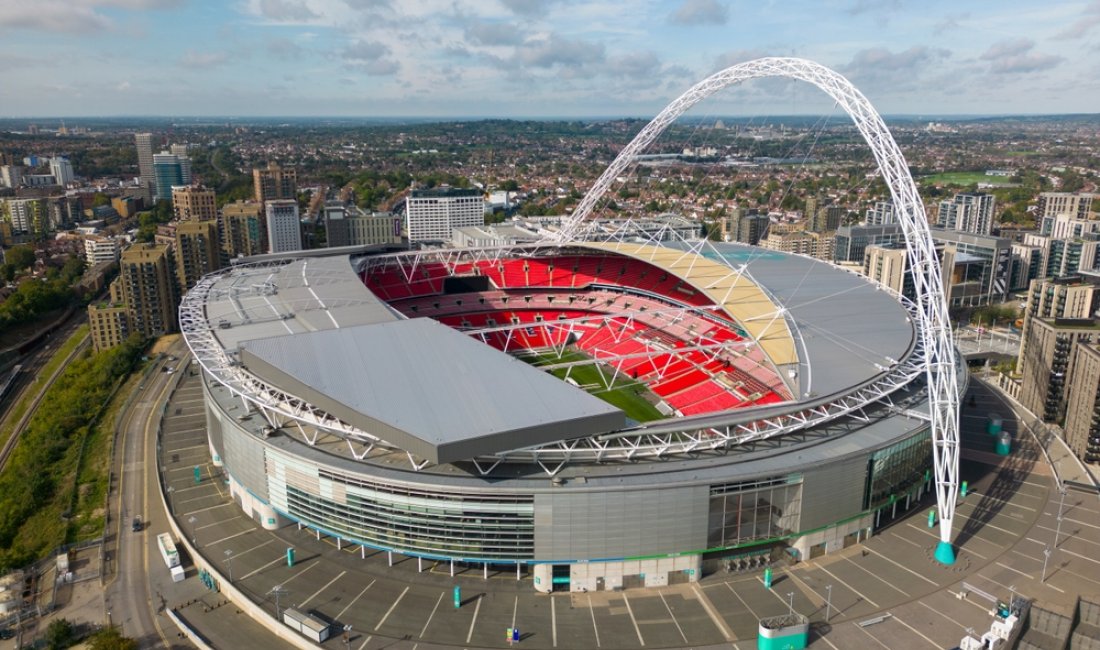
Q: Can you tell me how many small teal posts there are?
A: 6